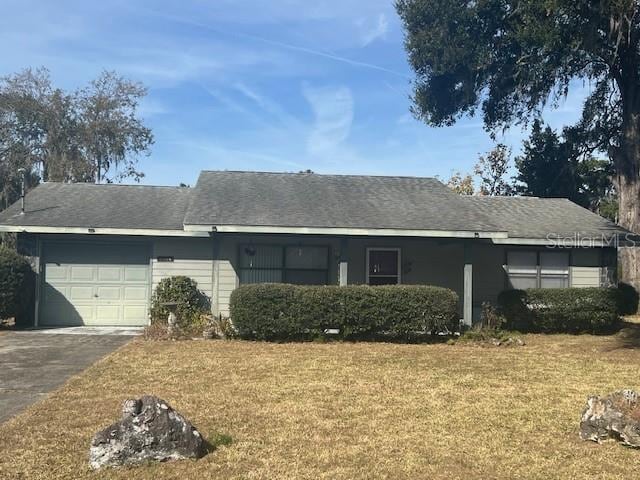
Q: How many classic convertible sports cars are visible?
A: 0